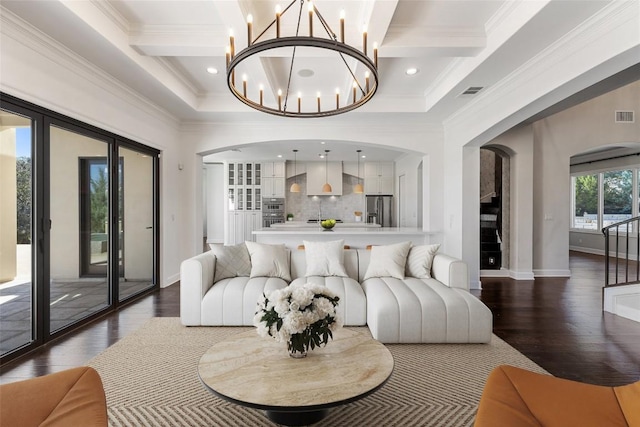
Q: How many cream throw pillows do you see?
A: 5